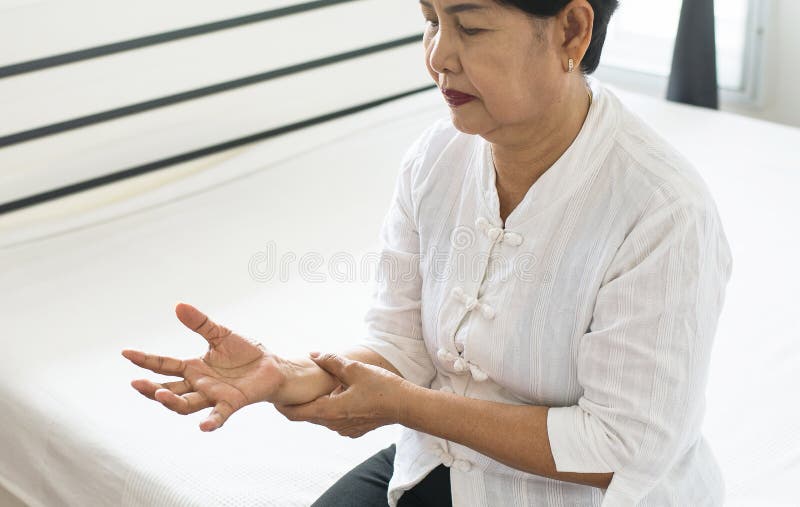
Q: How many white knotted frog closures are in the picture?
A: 4